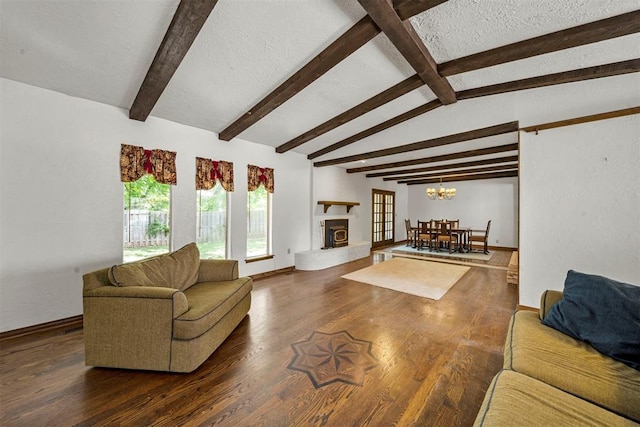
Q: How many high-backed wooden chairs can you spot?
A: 6